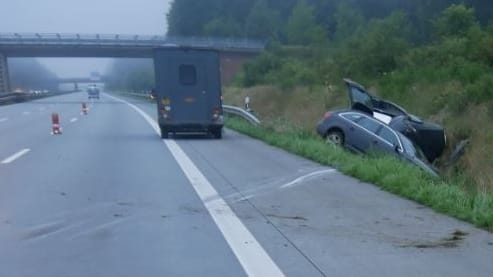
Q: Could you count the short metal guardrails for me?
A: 1